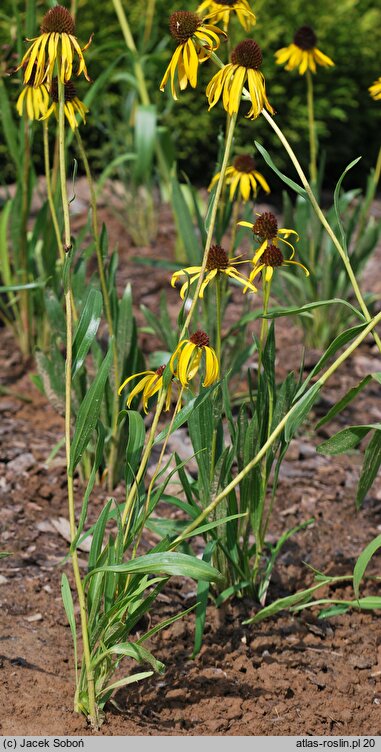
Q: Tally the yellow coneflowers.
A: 14